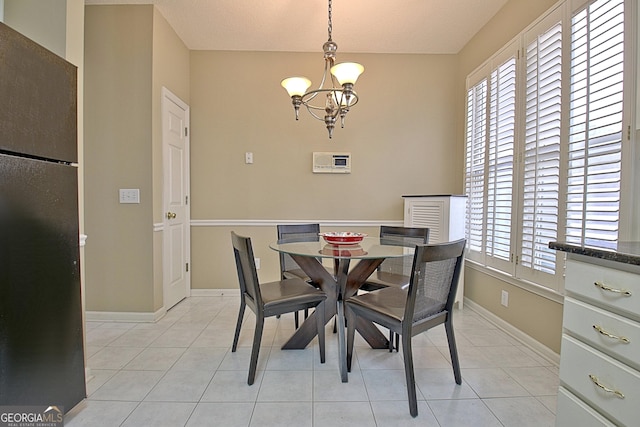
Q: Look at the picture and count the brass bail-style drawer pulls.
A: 3